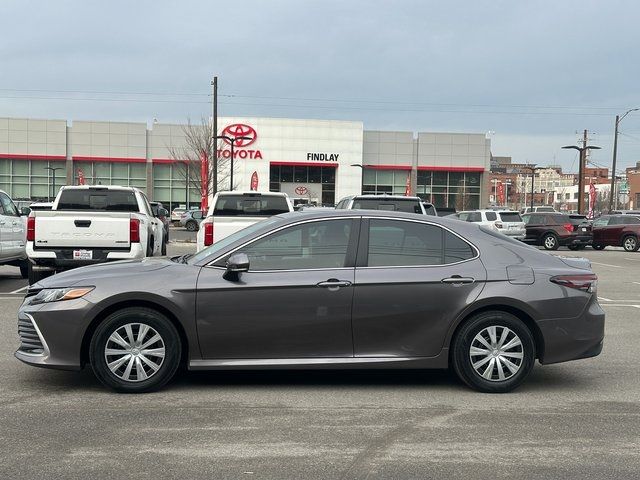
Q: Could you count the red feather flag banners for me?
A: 6